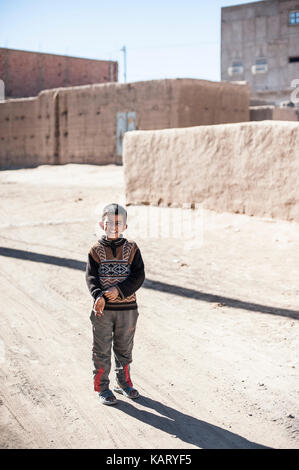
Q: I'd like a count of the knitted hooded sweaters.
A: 1